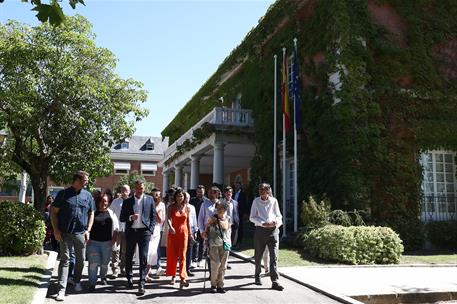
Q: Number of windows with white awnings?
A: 2